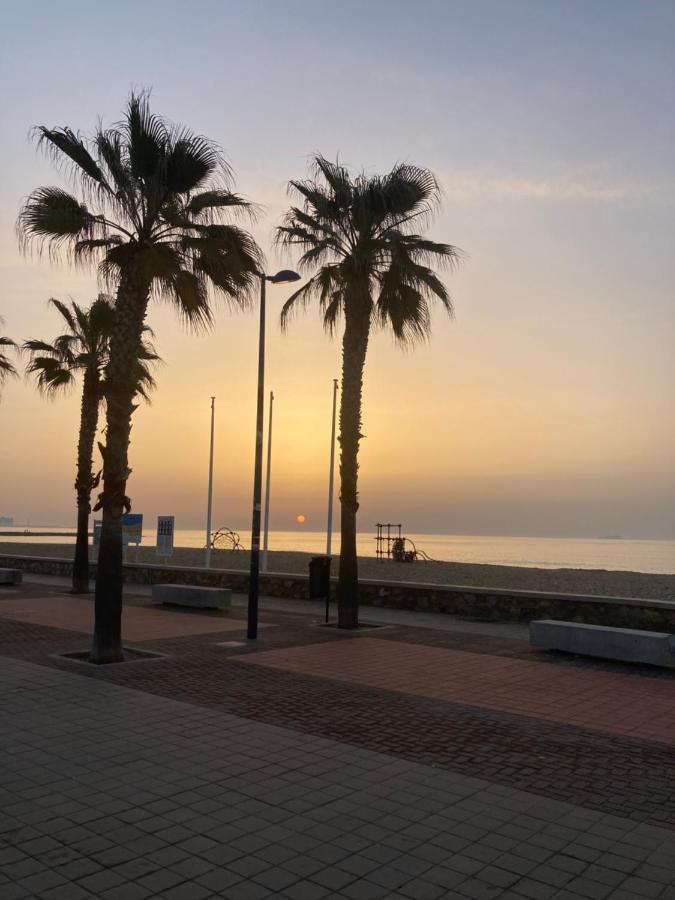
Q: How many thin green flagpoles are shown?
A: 0